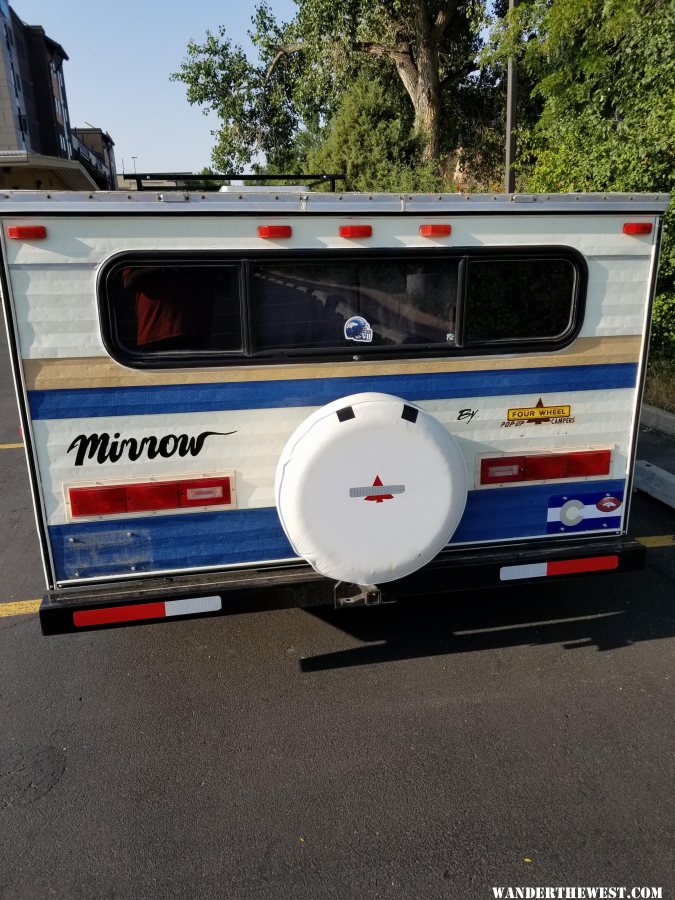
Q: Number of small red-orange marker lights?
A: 5